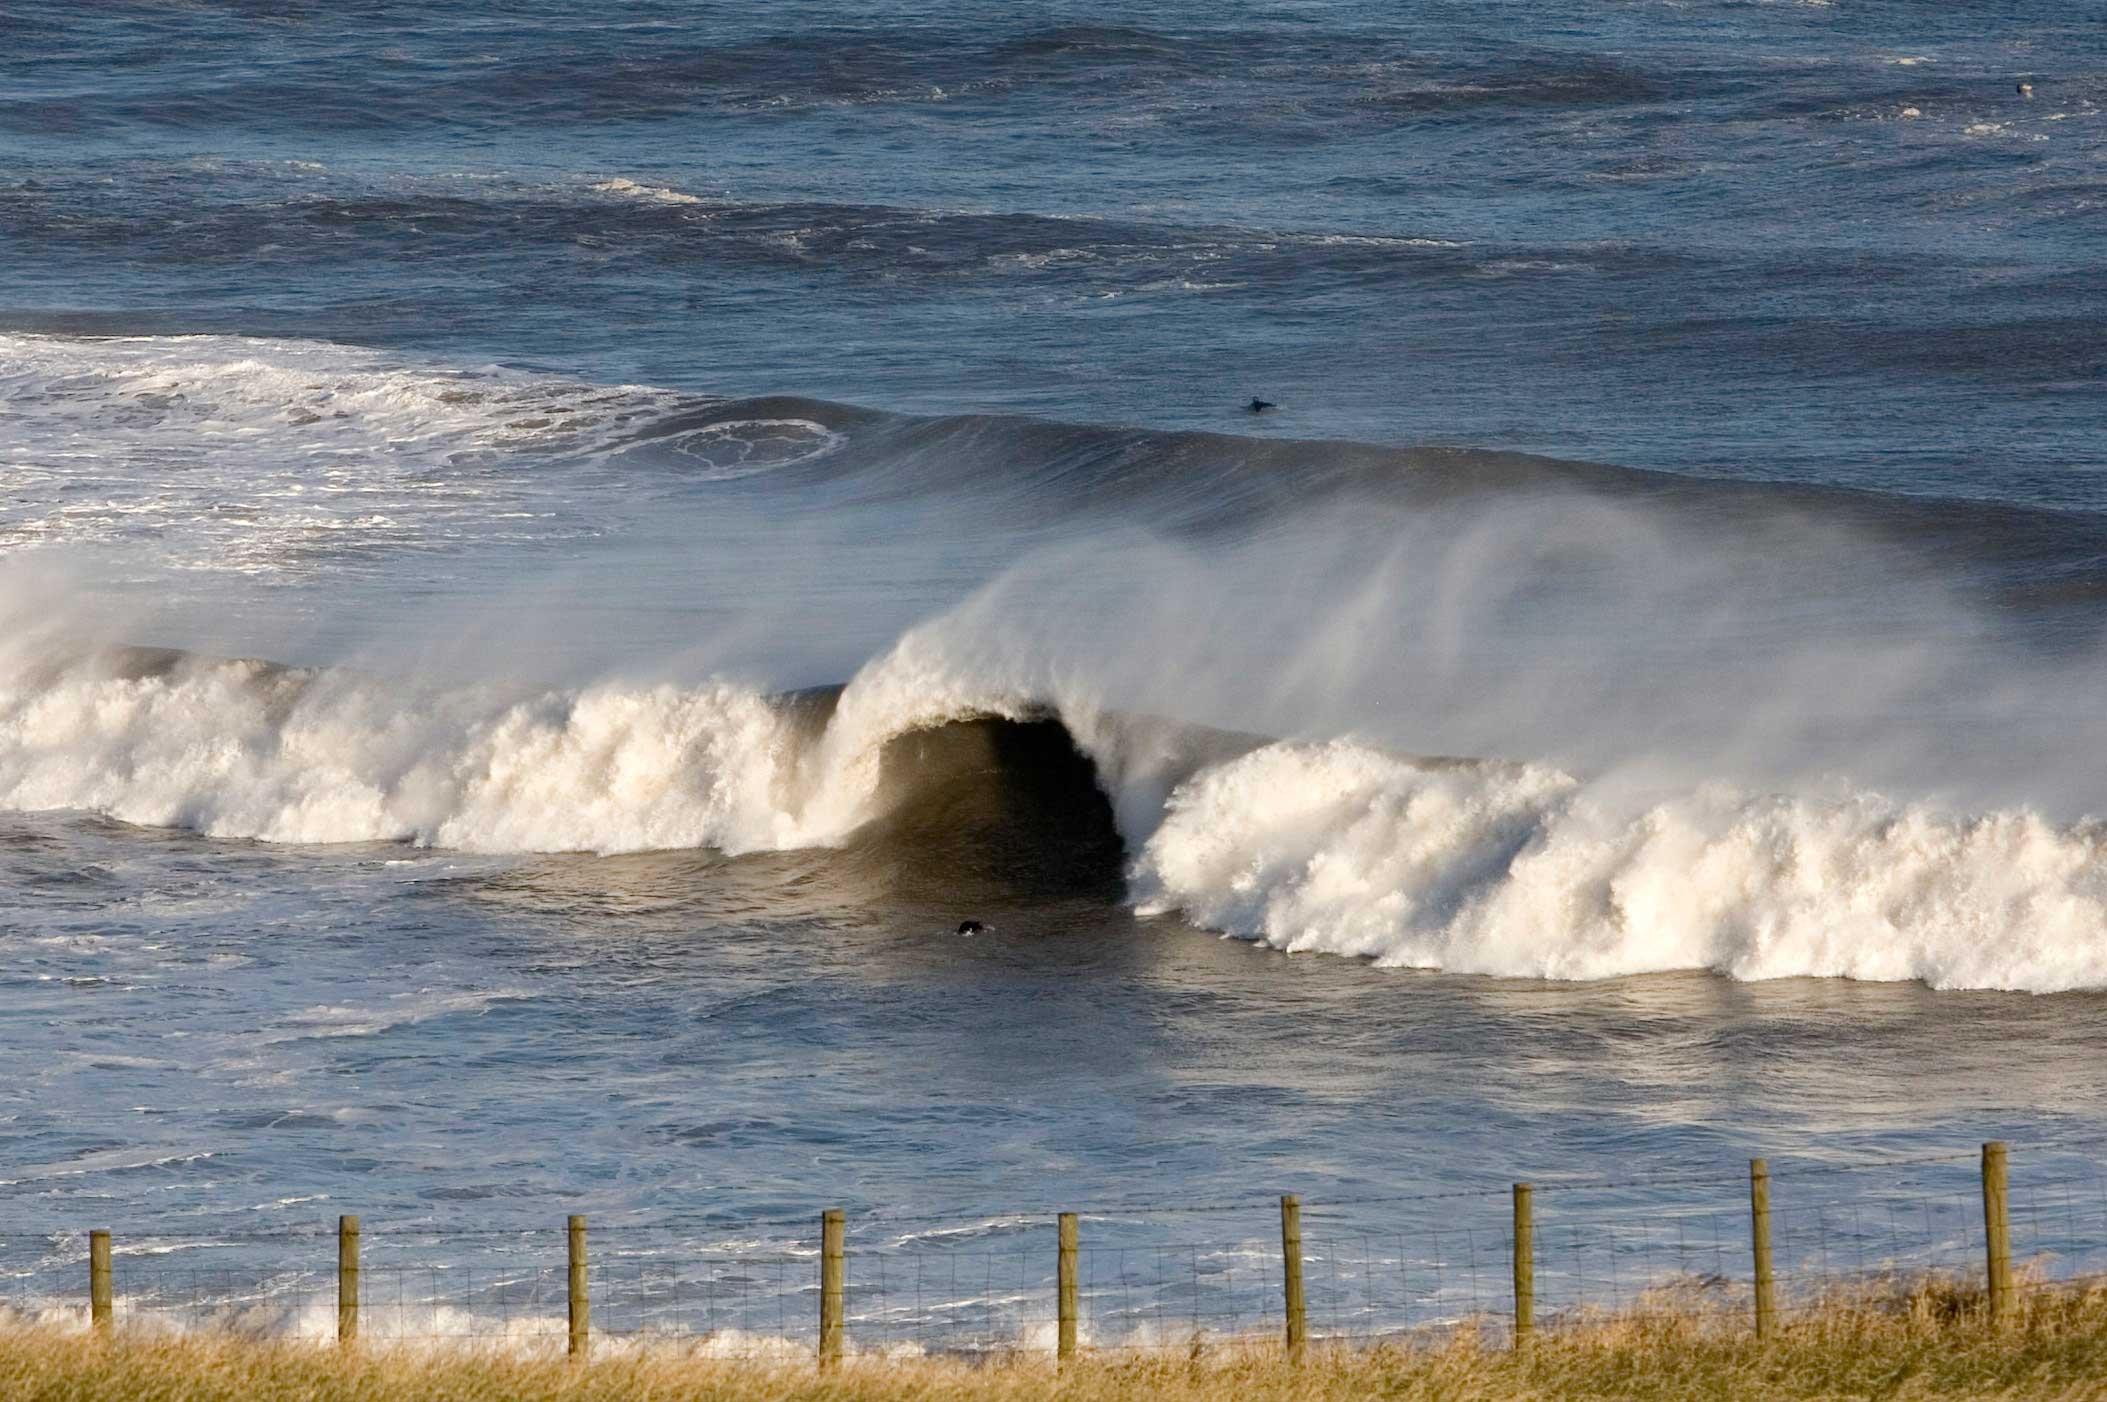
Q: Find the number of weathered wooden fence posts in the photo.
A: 9